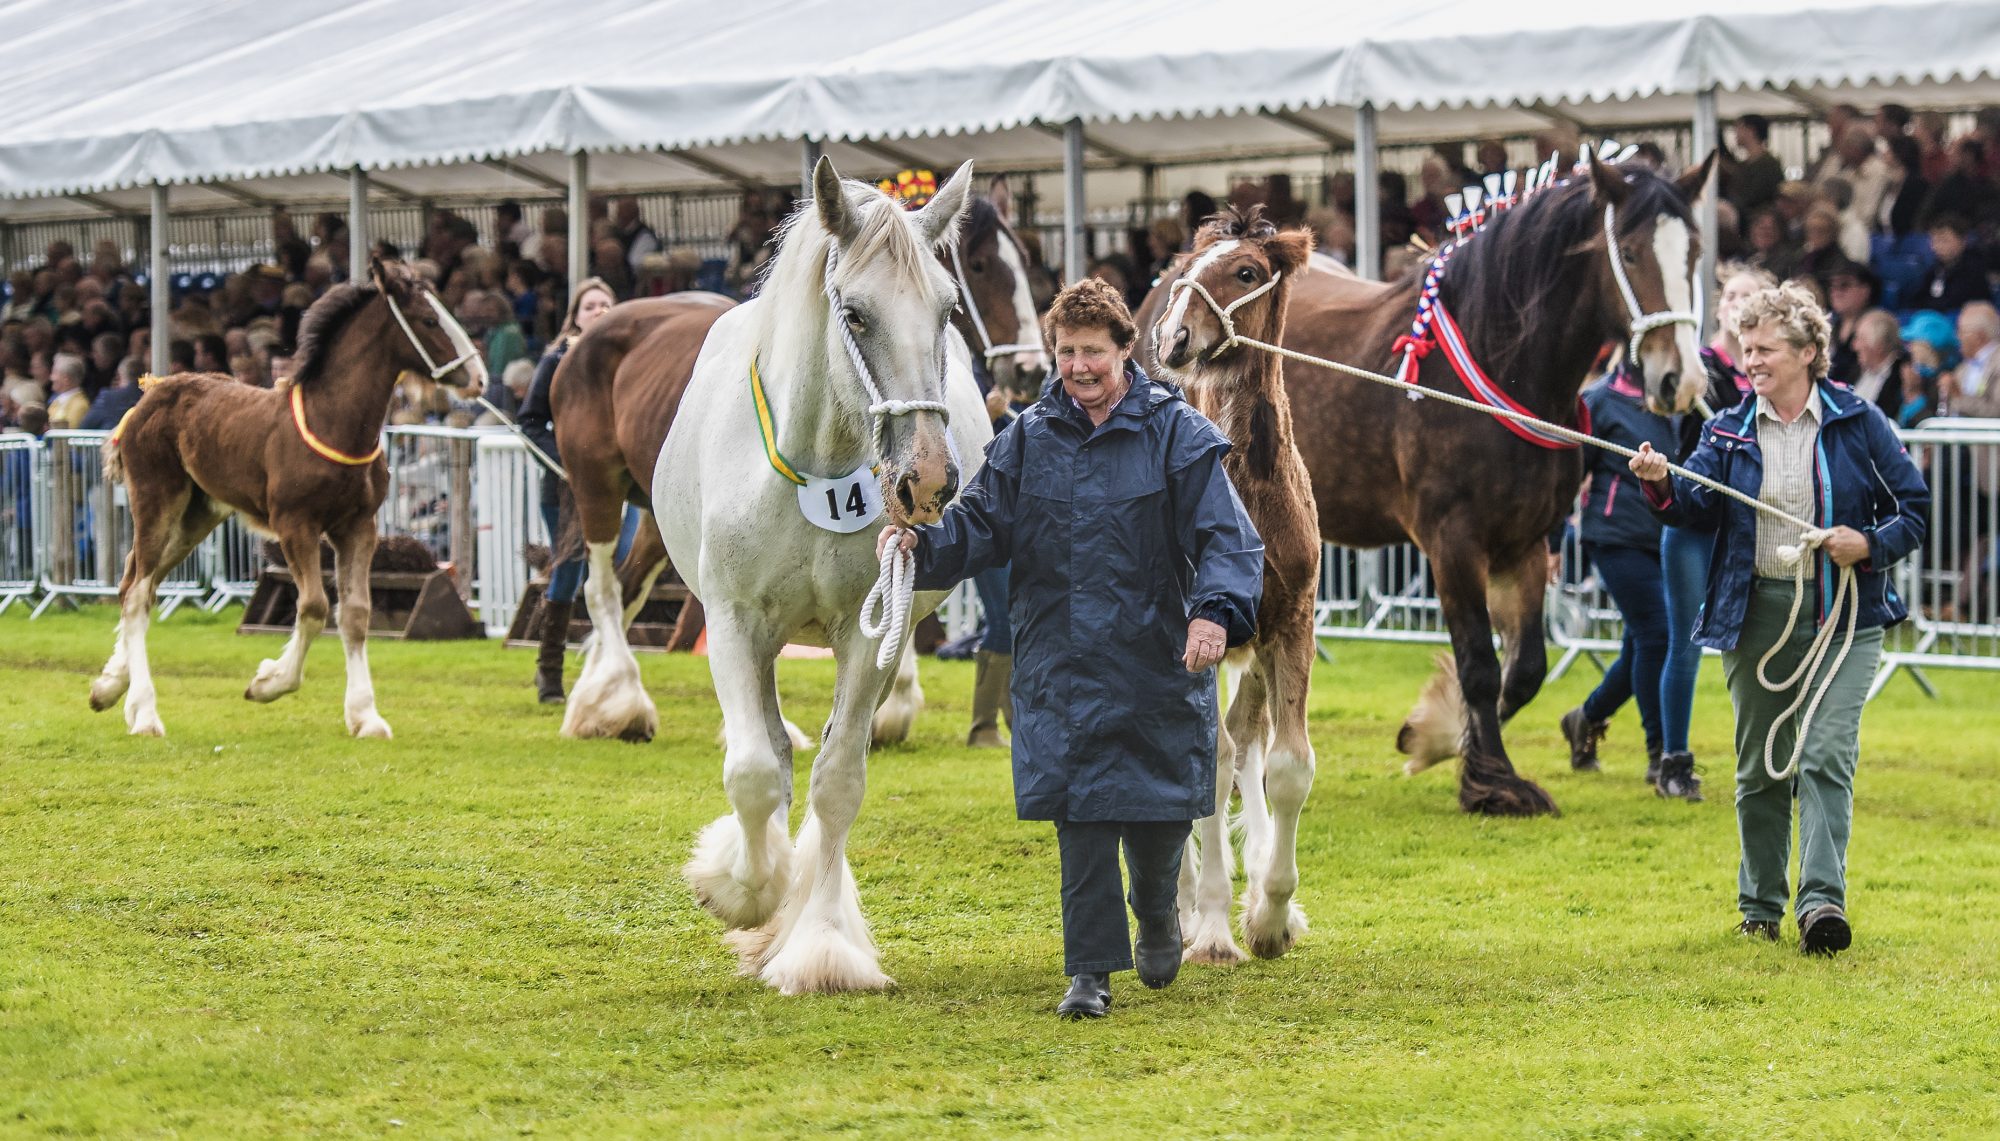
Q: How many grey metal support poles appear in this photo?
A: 7